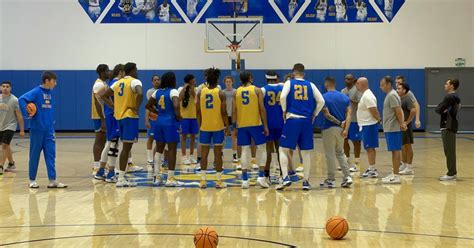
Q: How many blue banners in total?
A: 7